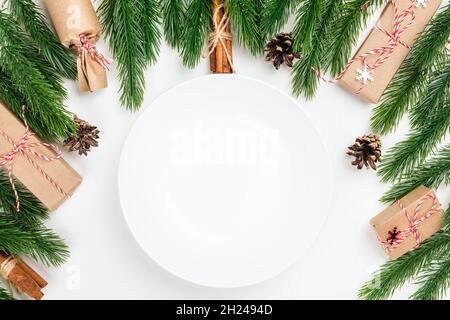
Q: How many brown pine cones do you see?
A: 3